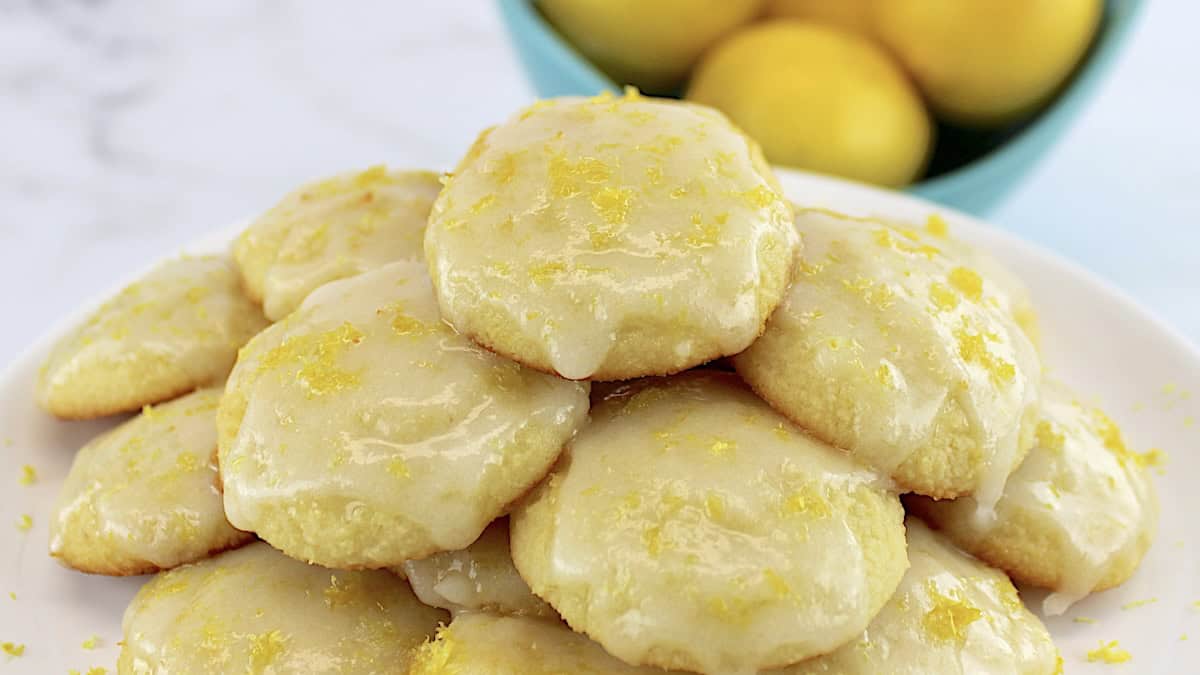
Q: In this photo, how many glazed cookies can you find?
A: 13